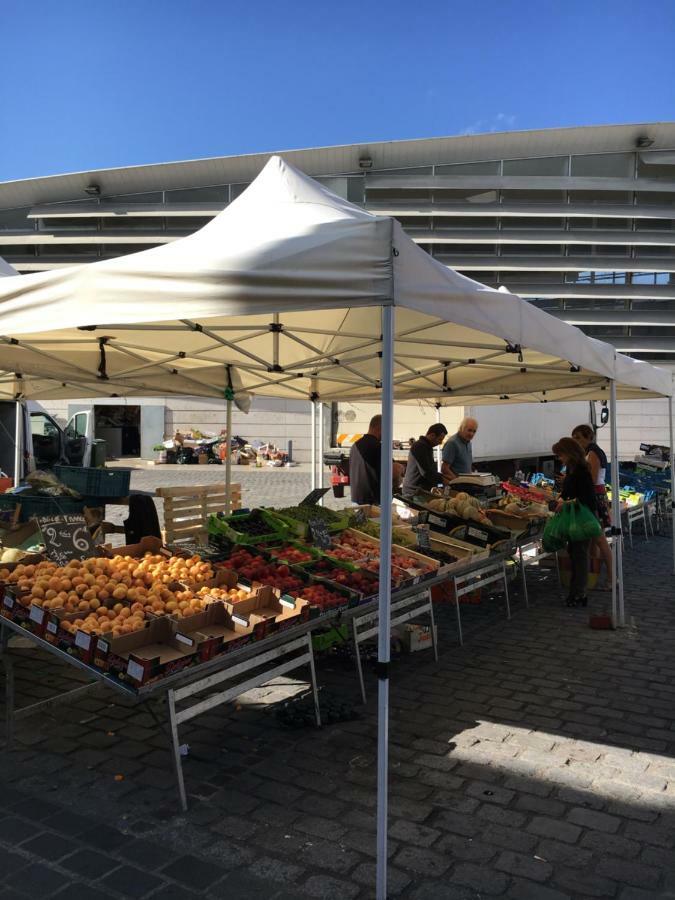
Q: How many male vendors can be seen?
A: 3